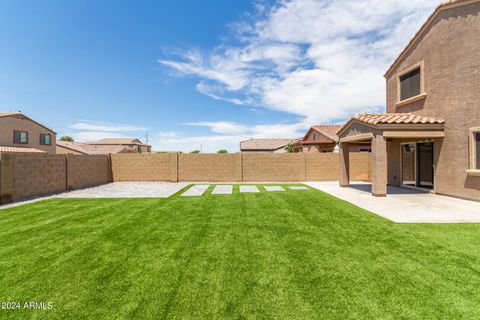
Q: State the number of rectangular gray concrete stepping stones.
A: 5